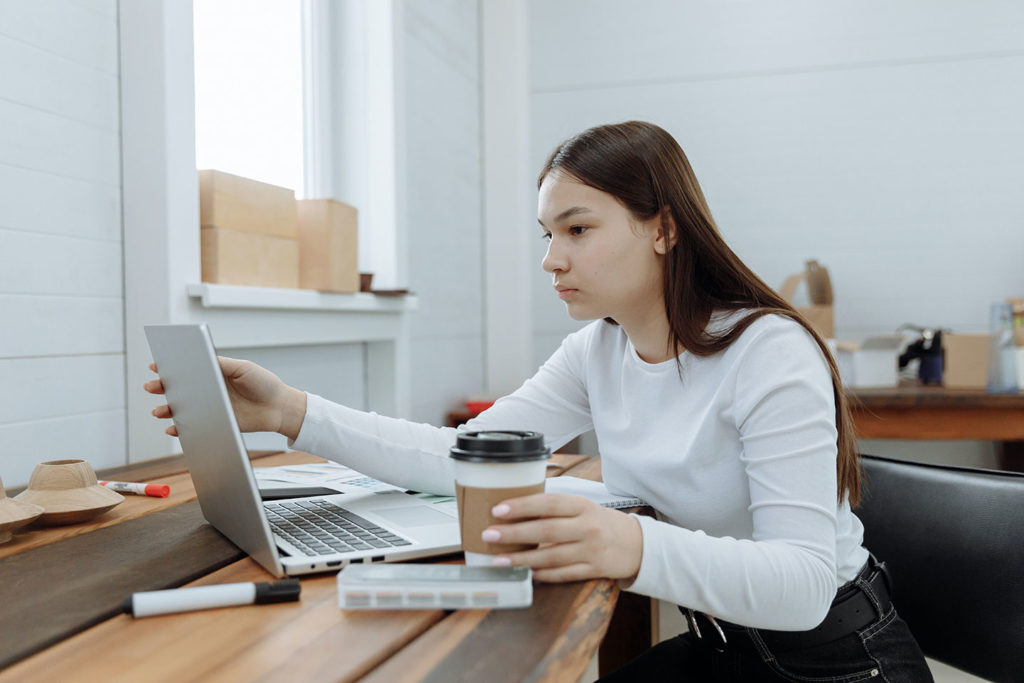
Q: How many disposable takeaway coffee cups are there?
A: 1